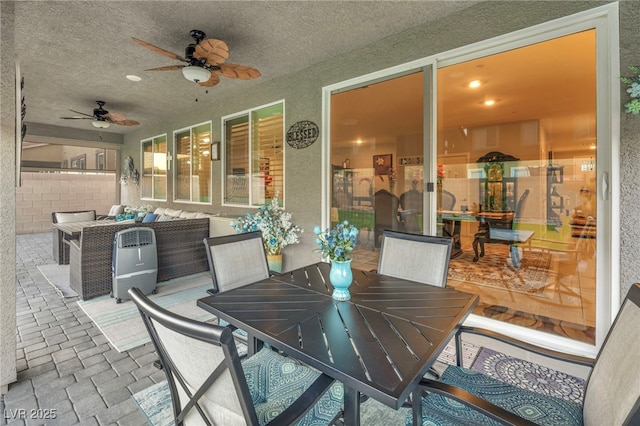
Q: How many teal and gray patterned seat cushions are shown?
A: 2